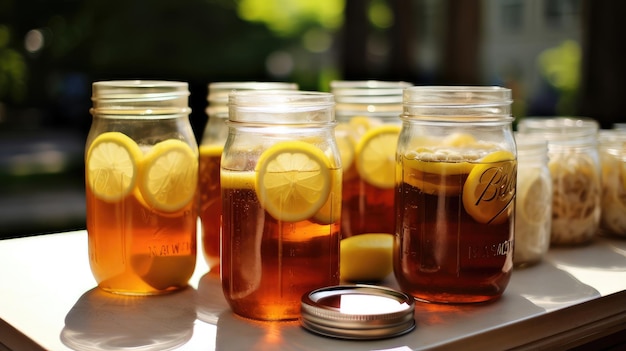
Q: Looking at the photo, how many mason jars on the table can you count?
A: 8